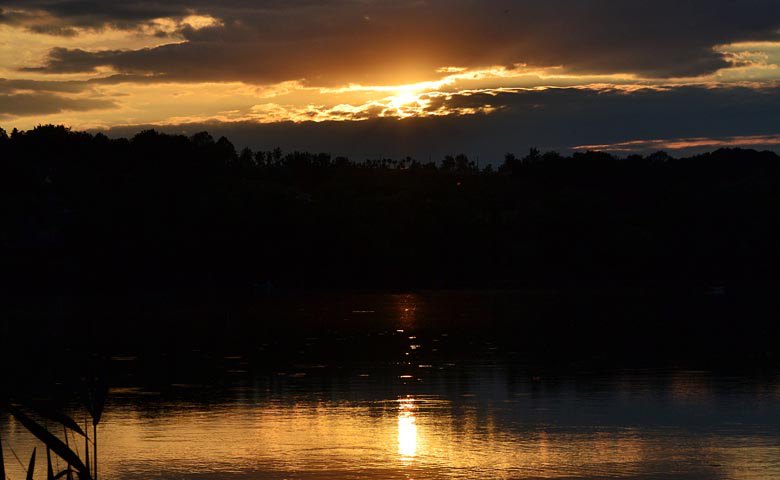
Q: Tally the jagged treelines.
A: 1